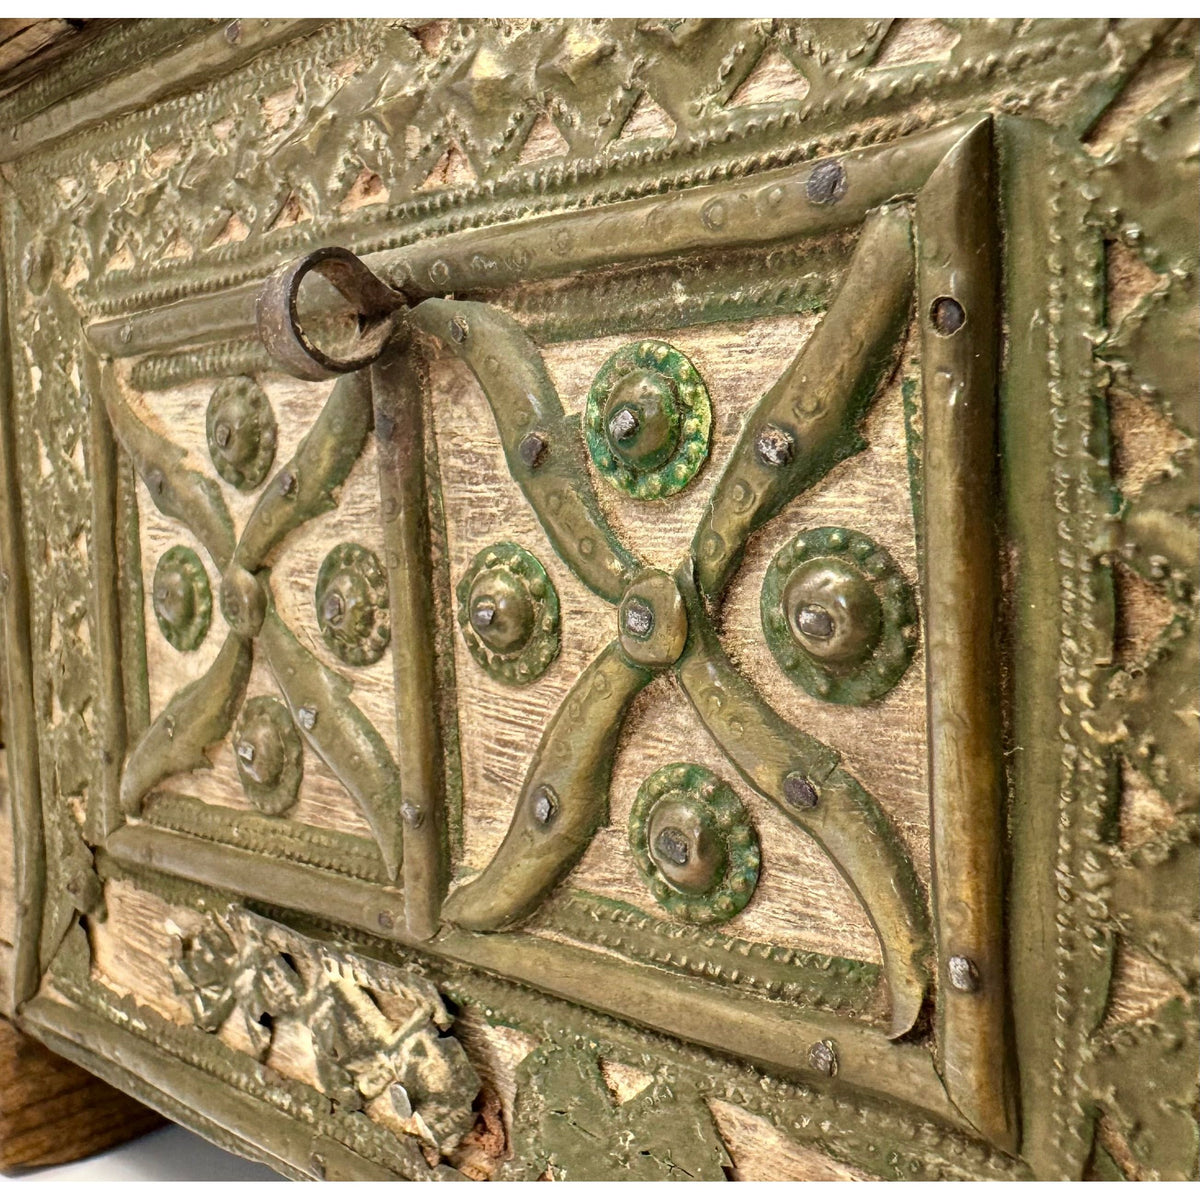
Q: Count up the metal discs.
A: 8